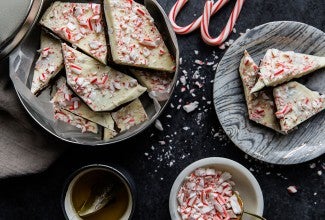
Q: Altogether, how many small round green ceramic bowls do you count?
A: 0